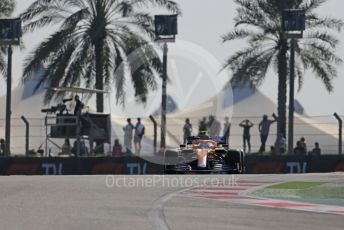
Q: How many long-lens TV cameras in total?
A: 1